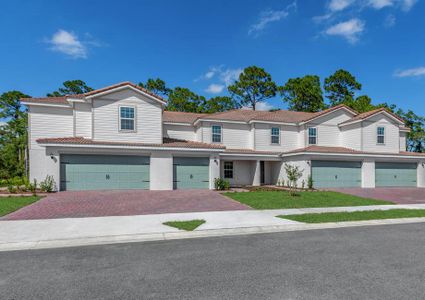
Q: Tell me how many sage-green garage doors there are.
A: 4